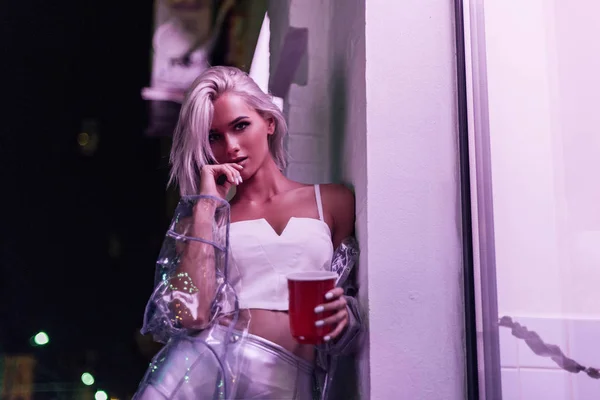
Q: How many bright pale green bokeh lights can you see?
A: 3